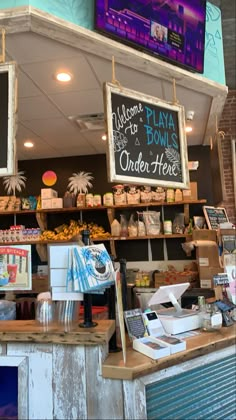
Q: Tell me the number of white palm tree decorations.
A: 2